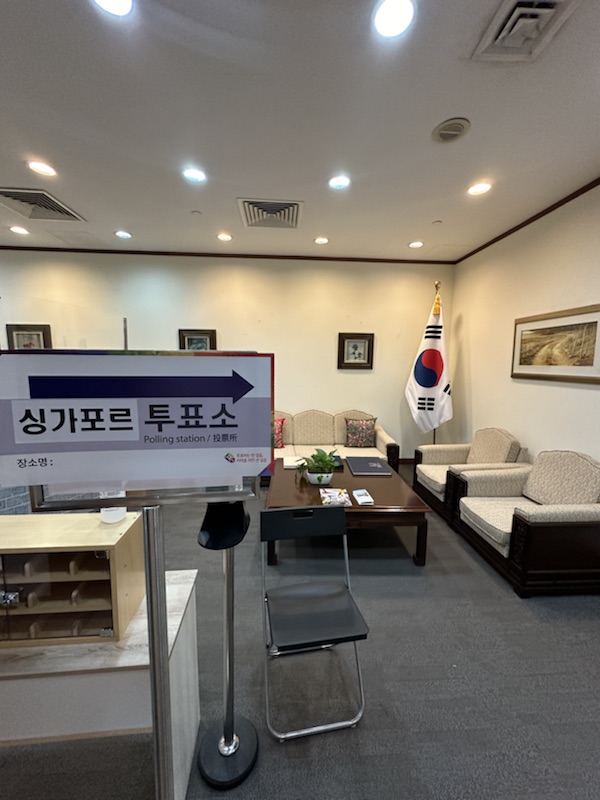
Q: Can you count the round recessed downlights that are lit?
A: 11